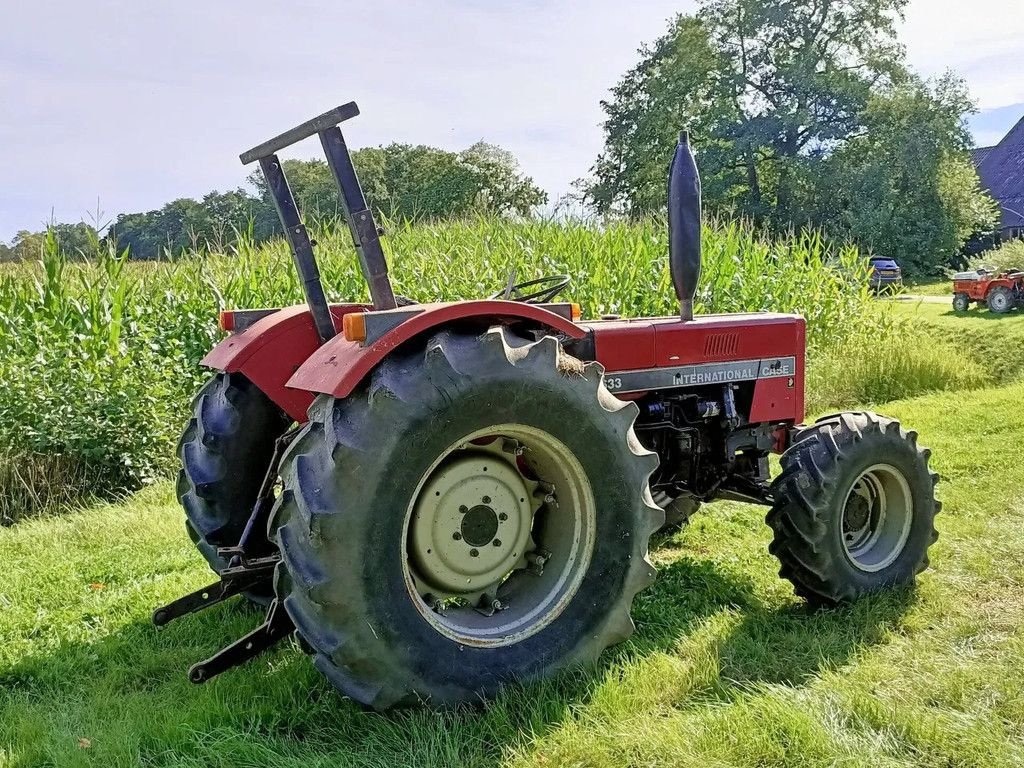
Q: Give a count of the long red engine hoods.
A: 1